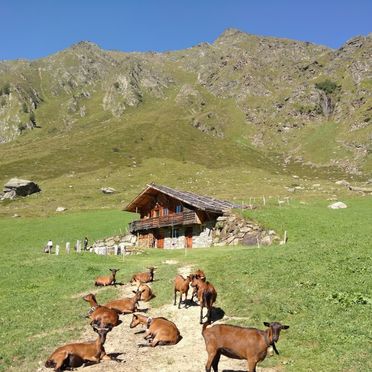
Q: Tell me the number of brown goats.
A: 11